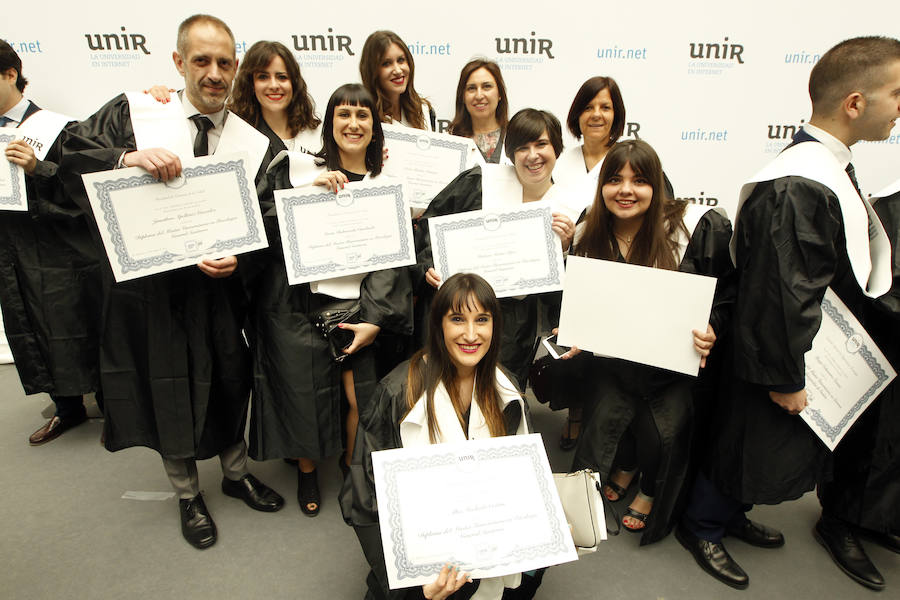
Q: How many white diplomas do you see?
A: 8